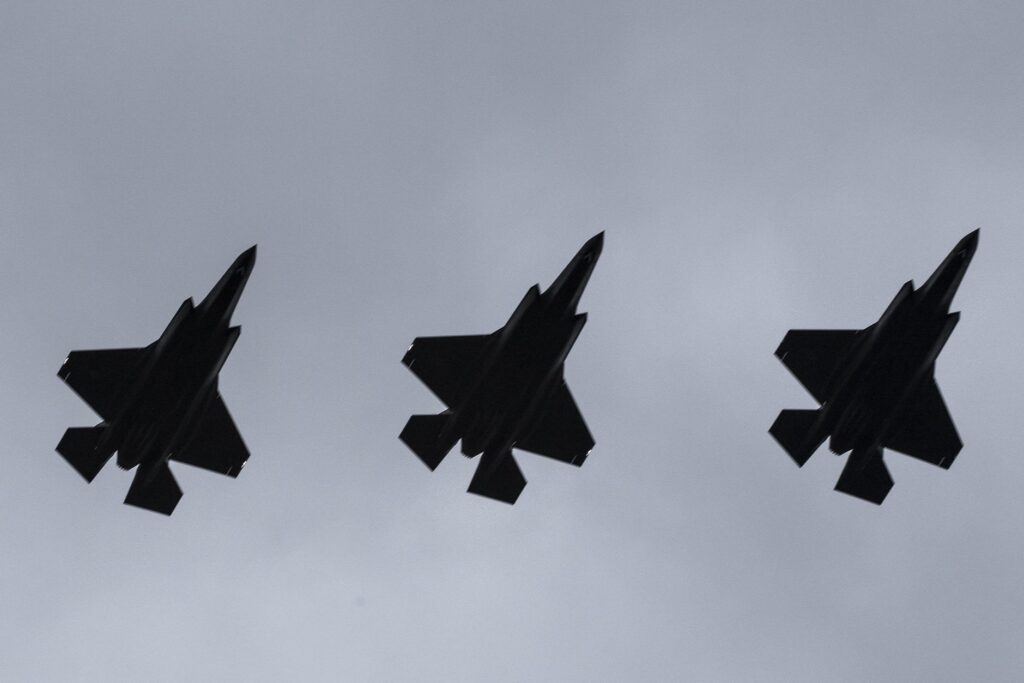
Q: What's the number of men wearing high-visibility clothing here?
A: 0